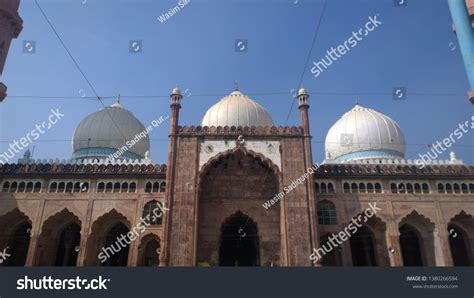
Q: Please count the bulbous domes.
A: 3